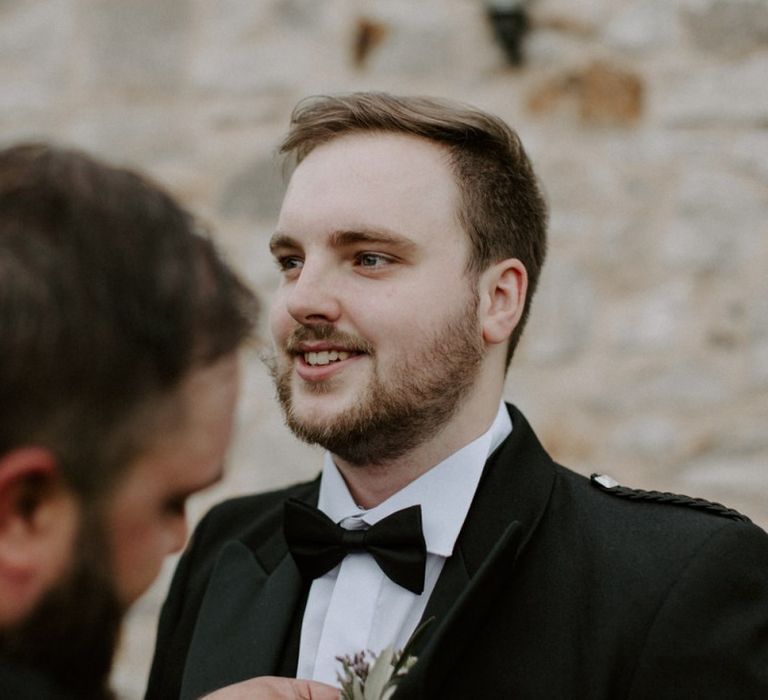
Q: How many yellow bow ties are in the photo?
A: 0